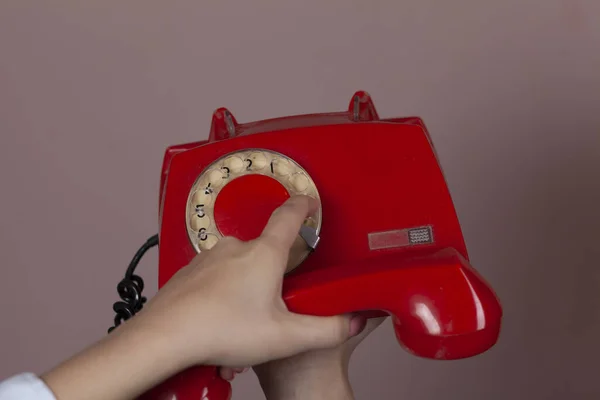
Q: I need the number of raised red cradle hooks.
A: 2